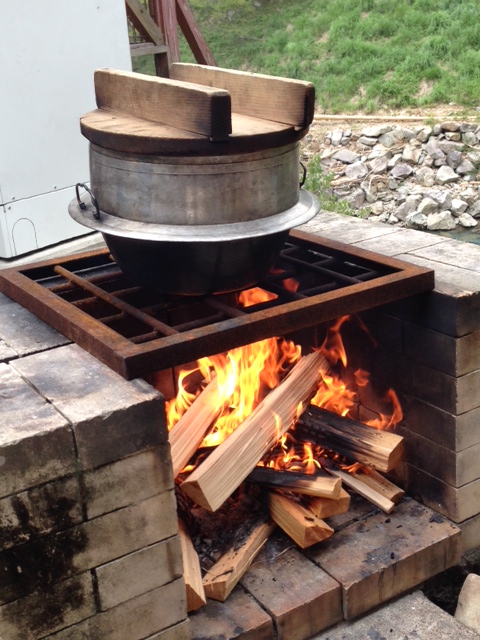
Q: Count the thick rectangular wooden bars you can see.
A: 2